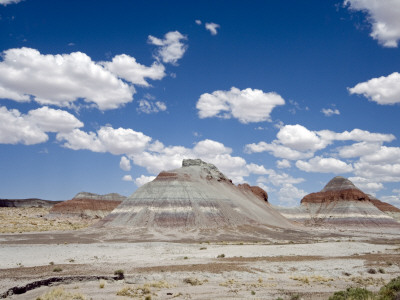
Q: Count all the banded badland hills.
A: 3